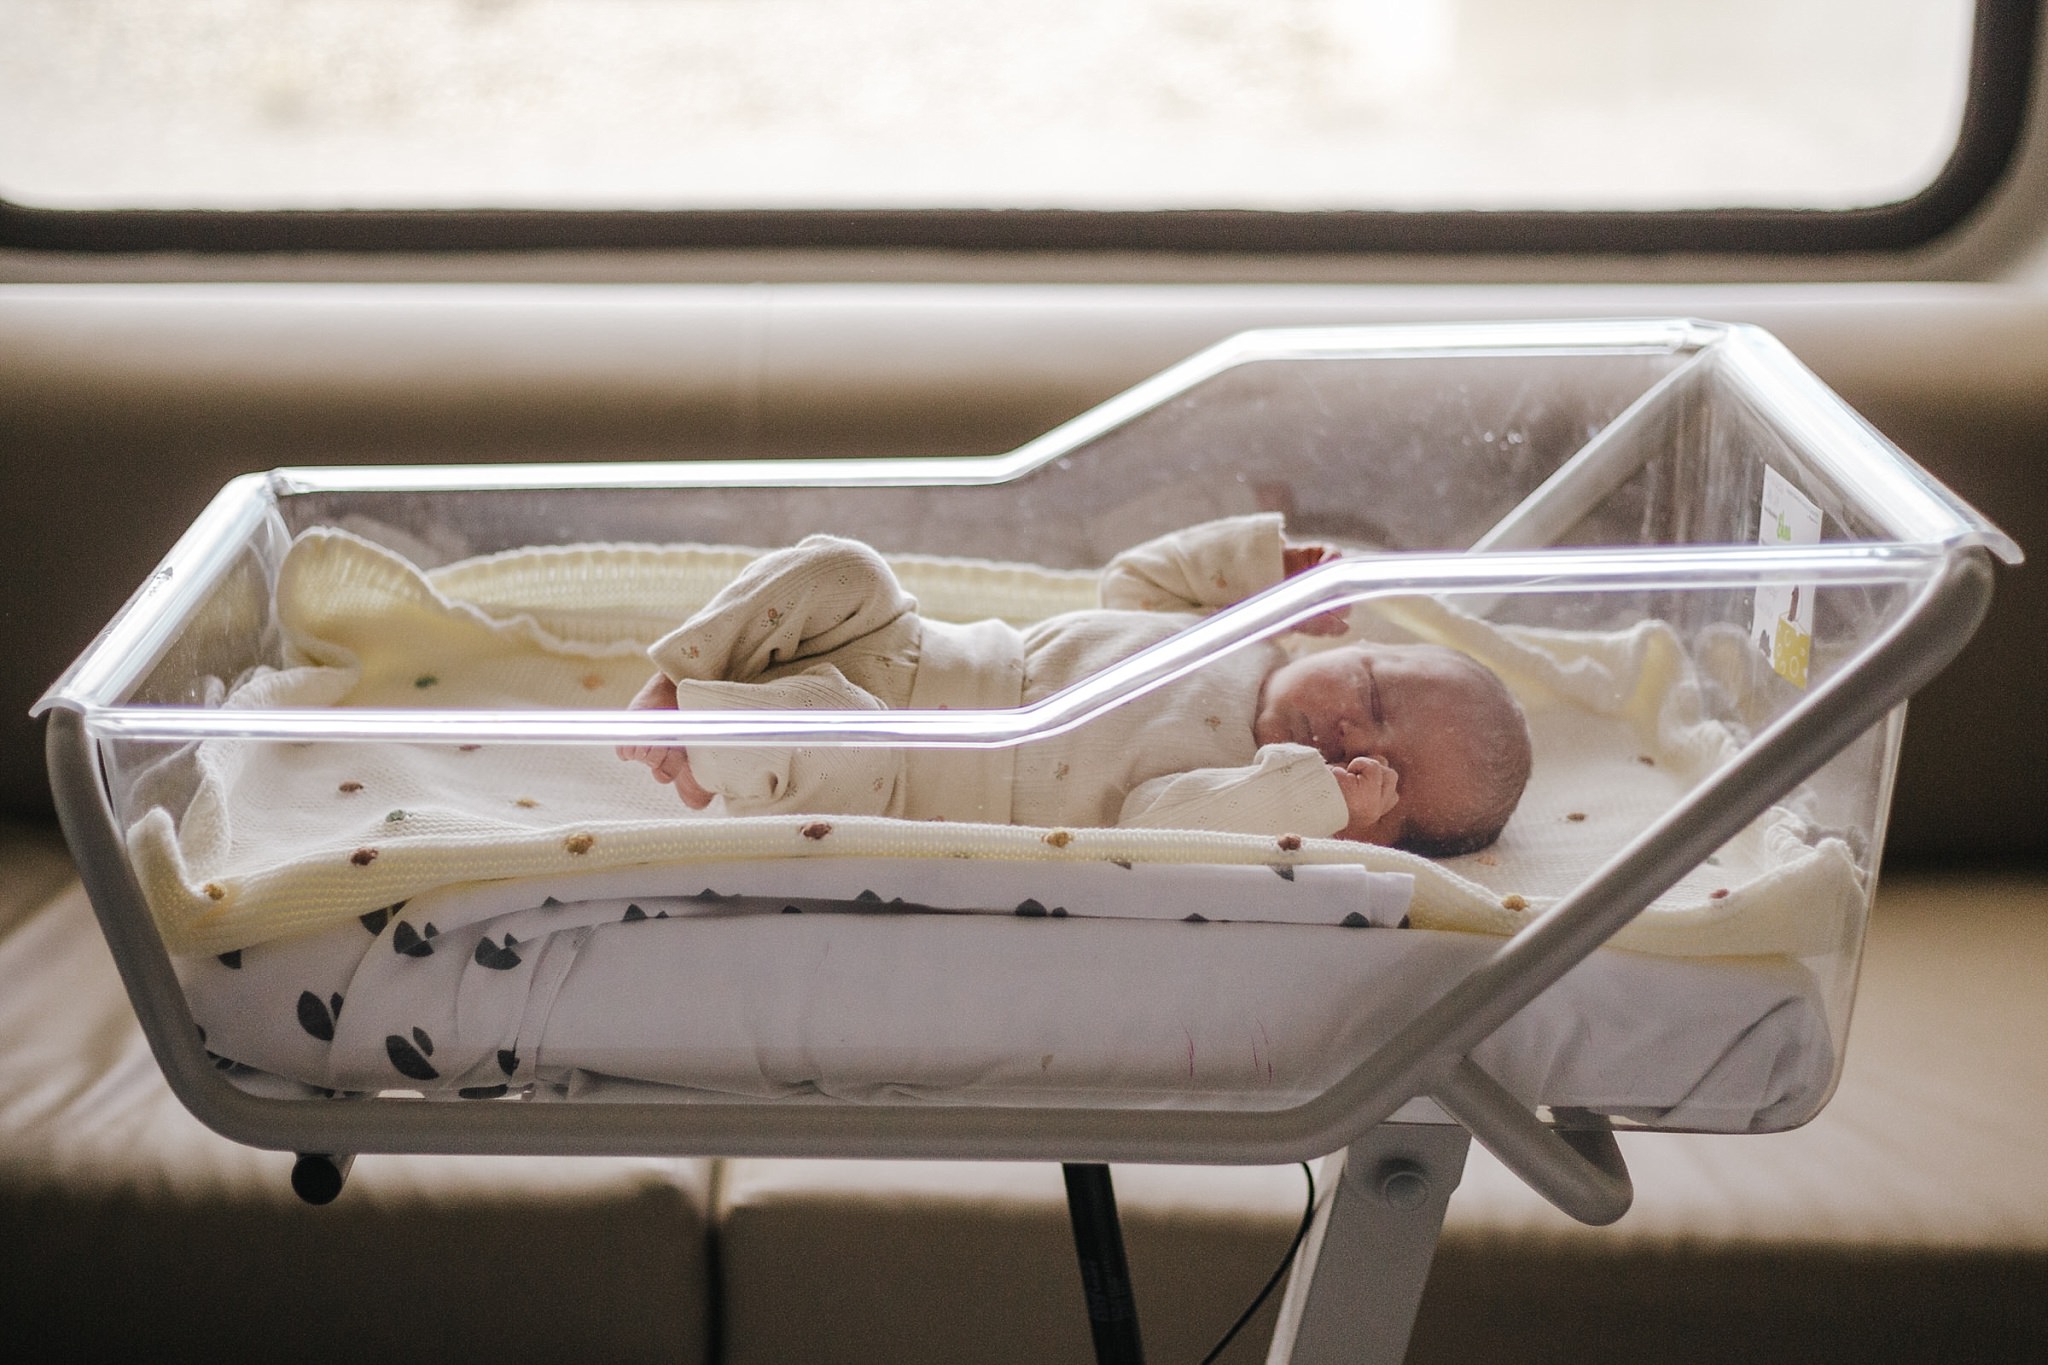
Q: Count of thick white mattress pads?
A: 1